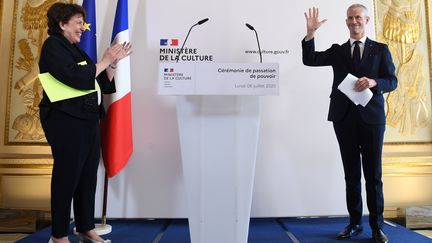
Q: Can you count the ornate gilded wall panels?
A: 2